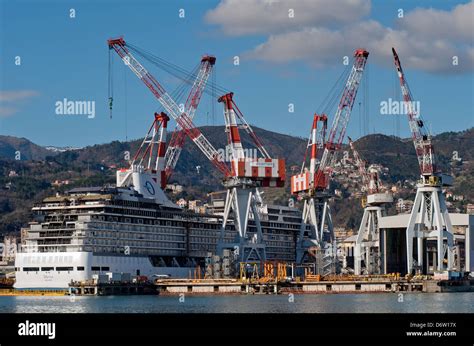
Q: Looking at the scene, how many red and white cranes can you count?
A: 5